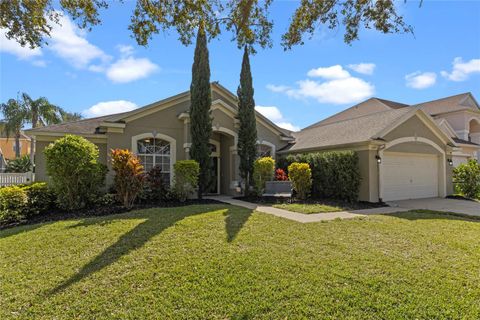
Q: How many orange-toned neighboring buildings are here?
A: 1